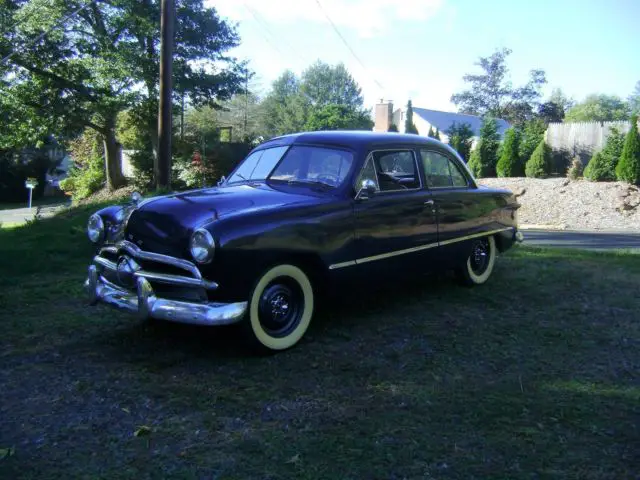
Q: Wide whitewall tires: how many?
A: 2